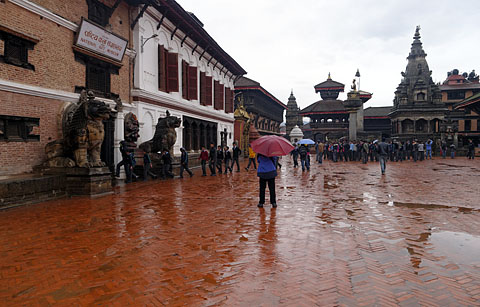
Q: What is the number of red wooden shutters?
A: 10